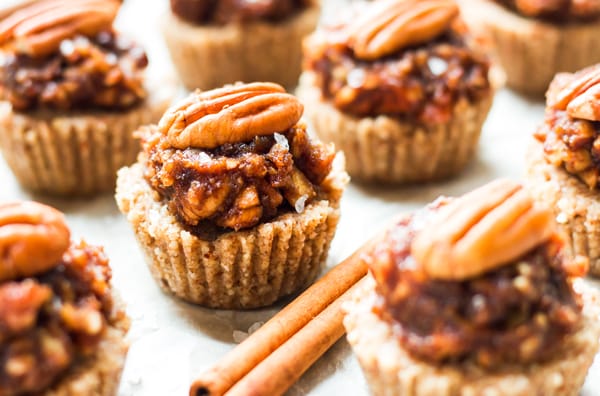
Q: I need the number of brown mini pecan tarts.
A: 8